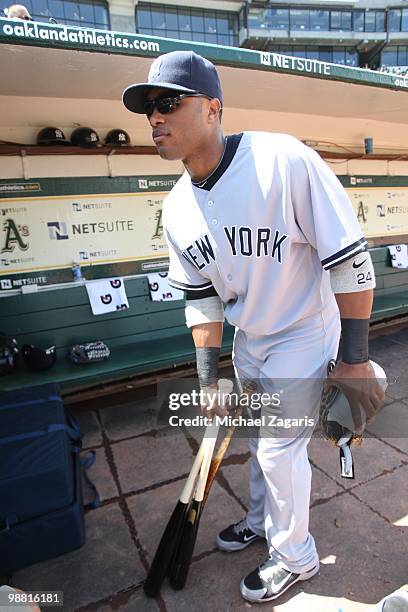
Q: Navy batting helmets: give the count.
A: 3